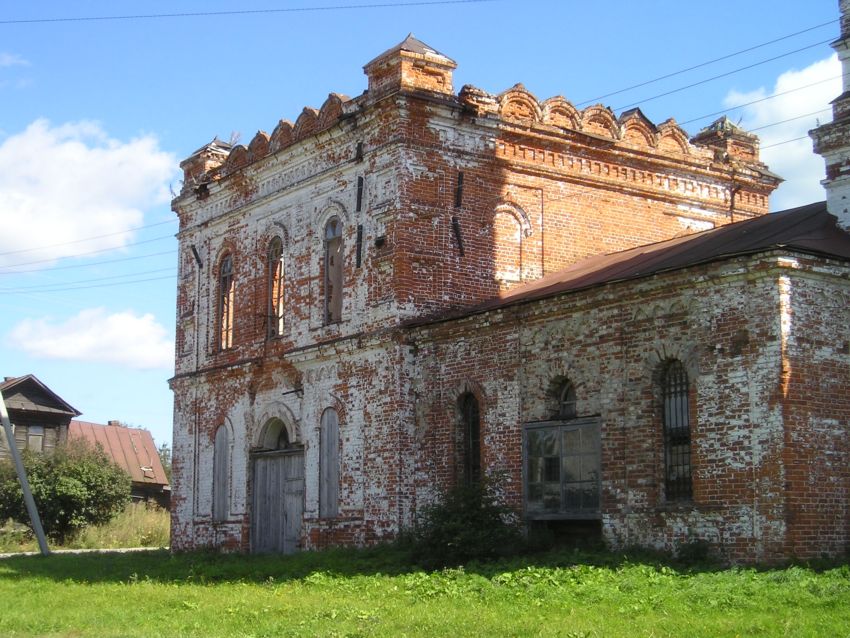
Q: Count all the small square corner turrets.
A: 3